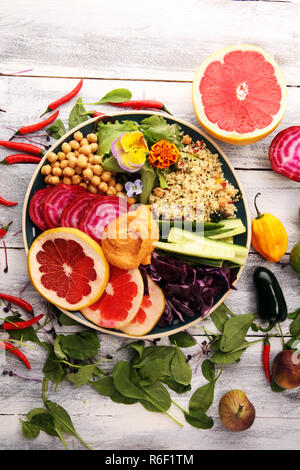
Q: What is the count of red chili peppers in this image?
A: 12